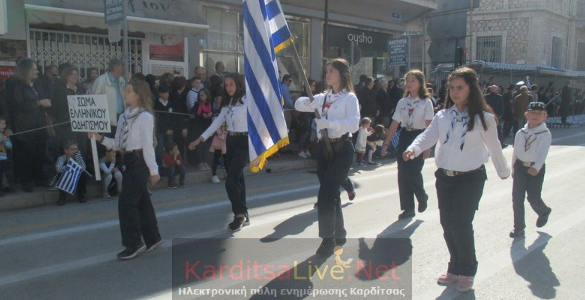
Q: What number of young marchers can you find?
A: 6